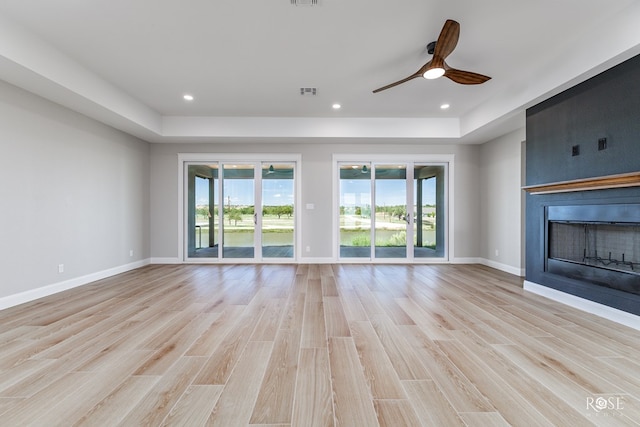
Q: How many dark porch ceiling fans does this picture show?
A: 2